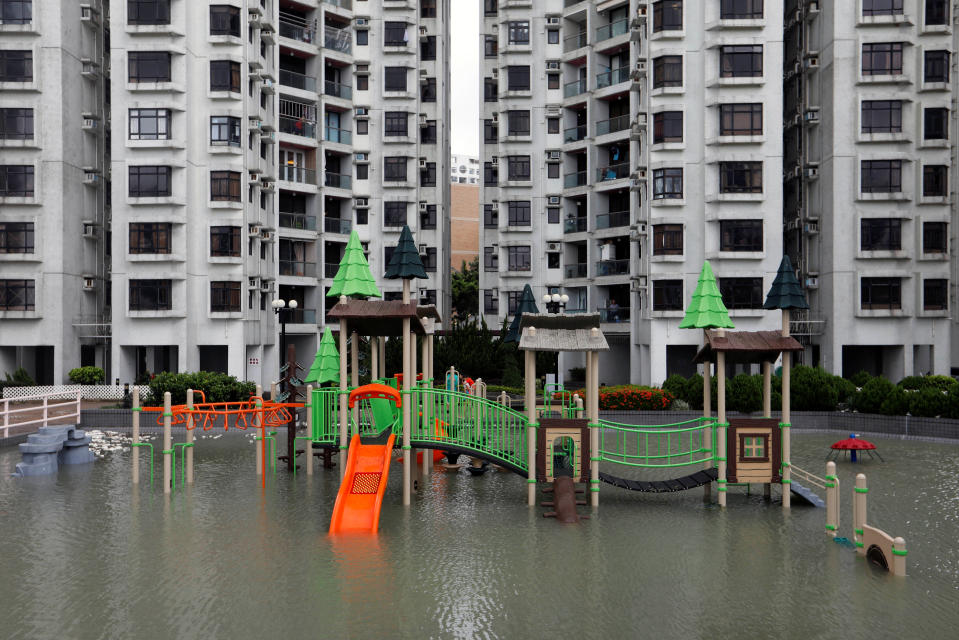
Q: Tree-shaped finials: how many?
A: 6